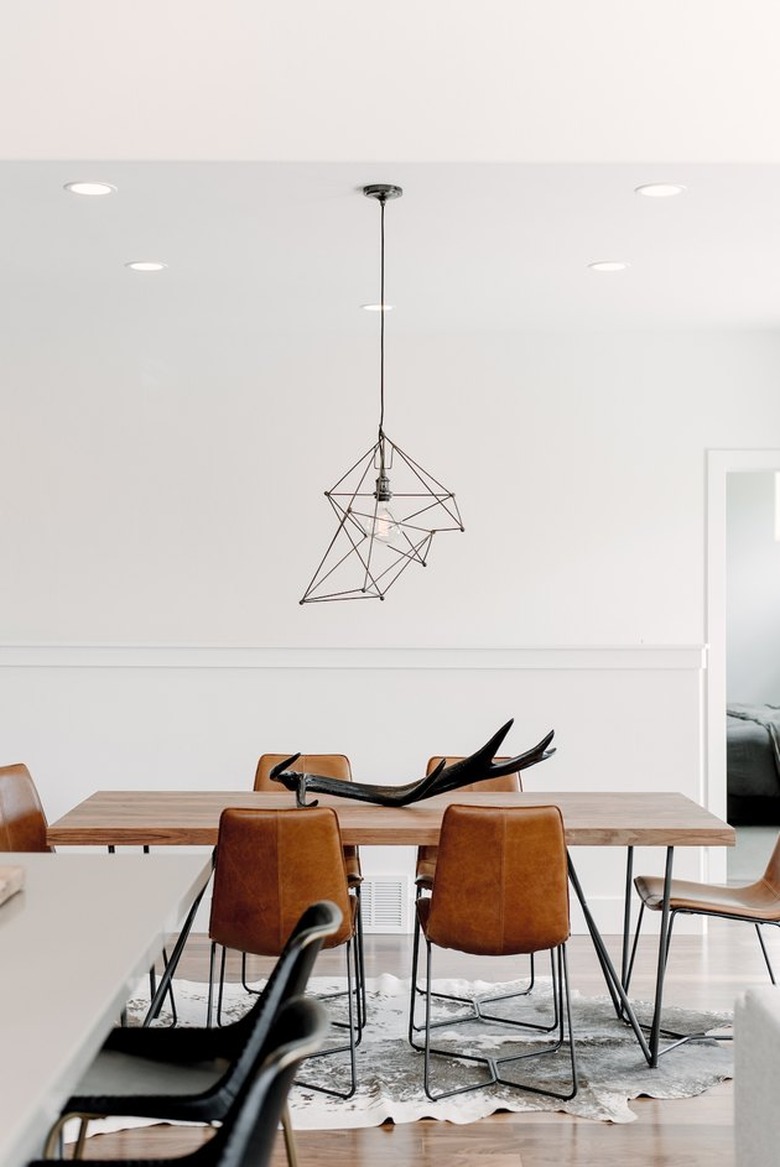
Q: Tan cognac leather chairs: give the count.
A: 6